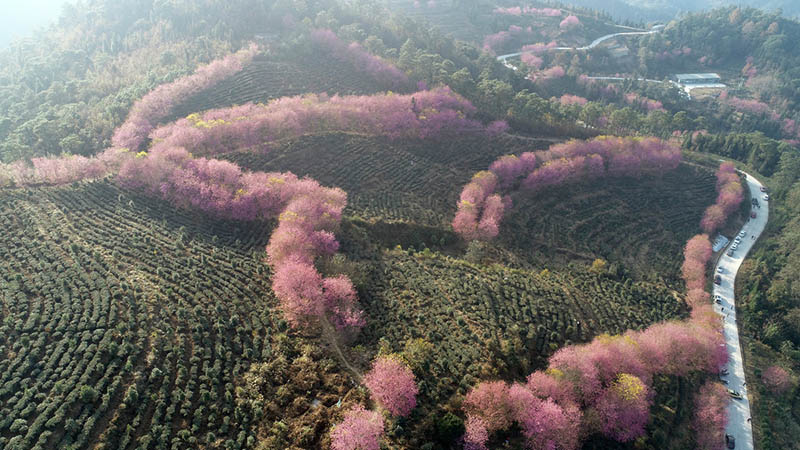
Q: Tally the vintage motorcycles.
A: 0